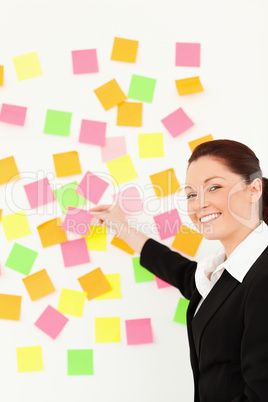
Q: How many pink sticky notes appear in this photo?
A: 15